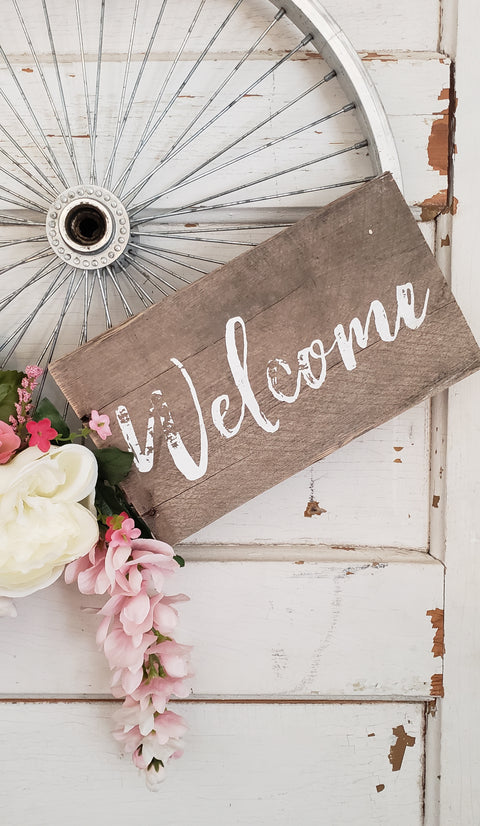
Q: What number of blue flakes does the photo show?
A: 0